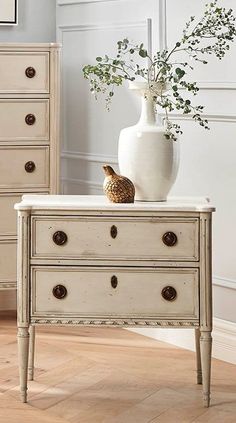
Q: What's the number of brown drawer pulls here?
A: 7